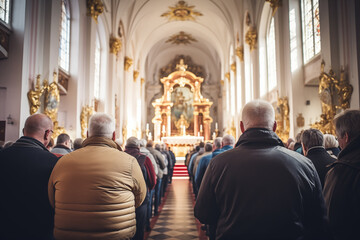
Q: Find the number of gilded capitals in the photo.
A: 11